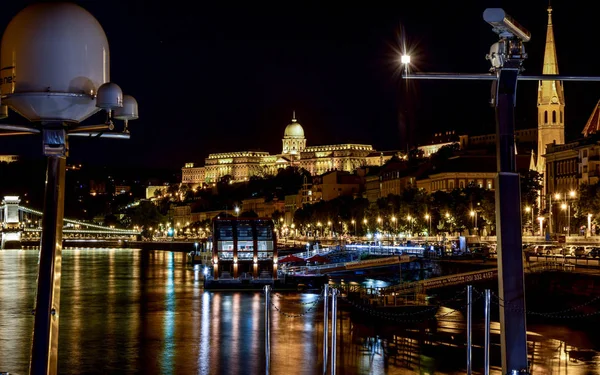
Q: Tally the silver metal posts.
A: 5